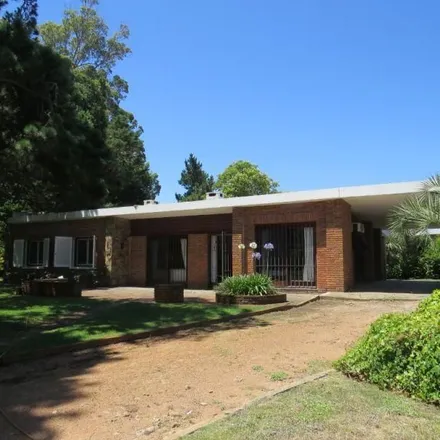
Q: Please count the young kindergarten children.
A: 0